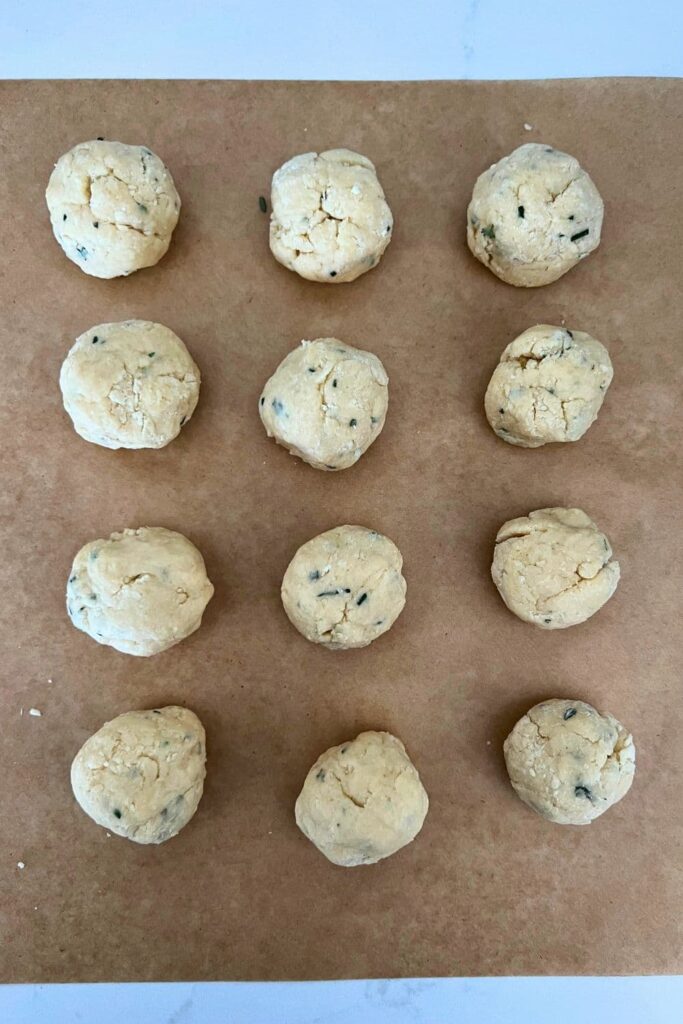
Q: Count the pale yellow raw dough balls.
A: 12